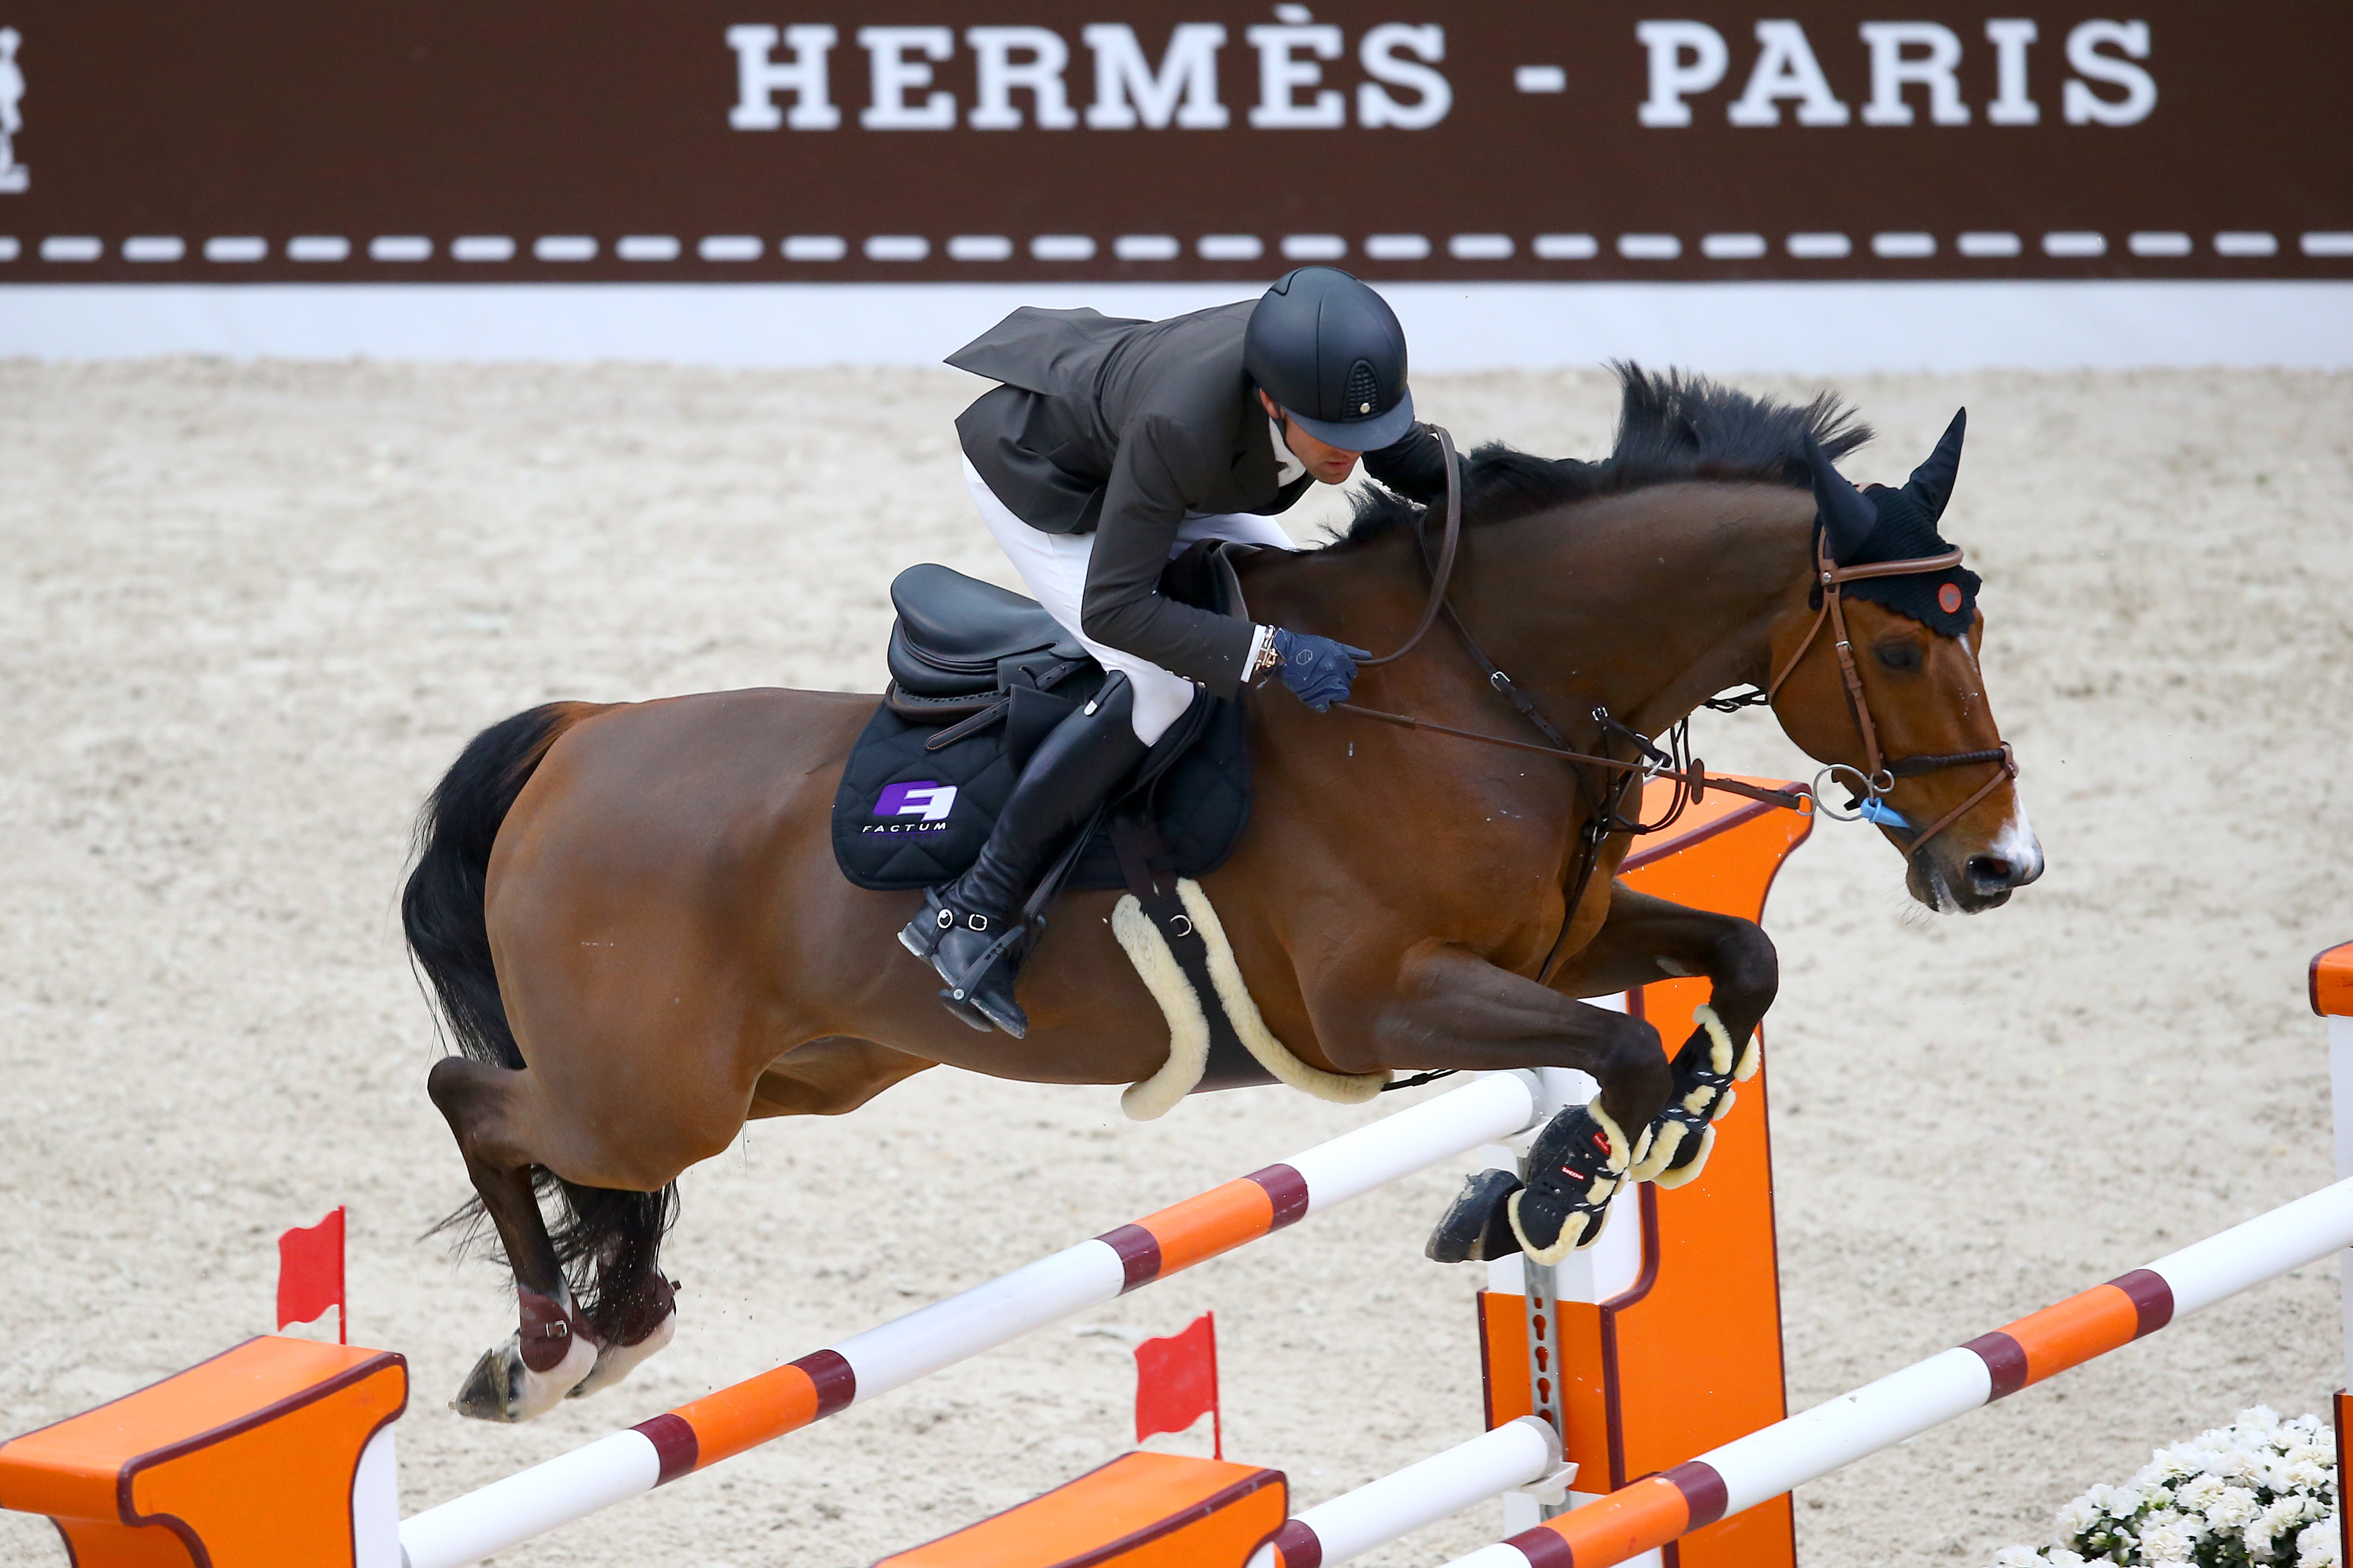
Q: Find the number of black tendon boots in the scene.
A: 2